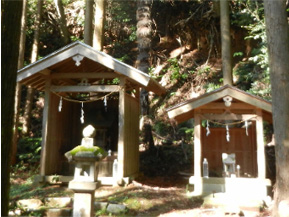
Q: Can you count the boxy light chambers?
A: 1